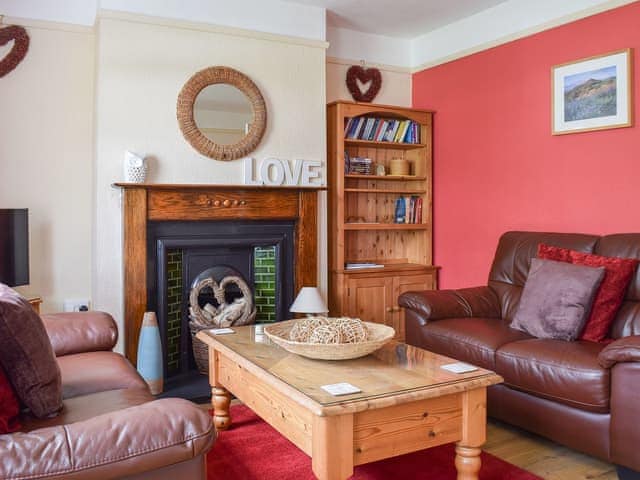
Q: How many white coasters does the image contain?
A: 3